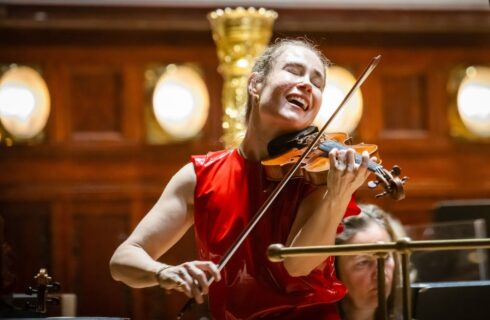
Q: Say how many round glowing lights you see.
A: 4